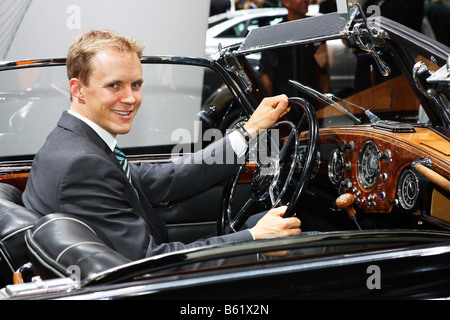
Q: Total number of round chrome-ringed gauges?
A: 3